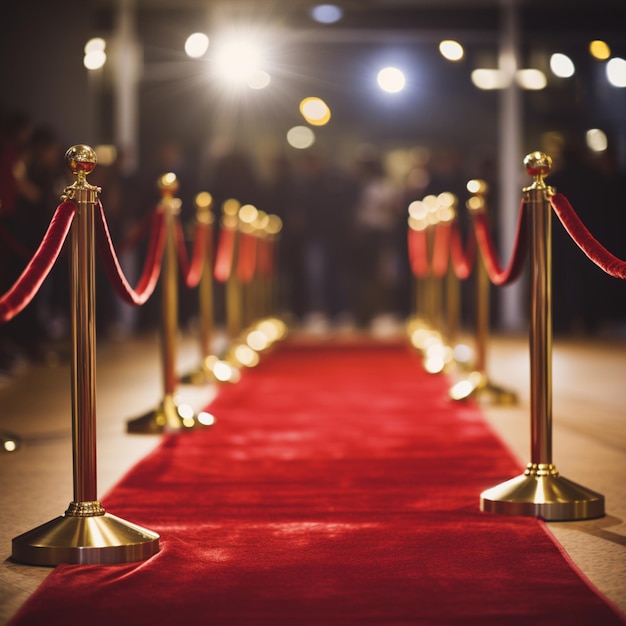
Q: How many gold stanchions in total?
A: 12